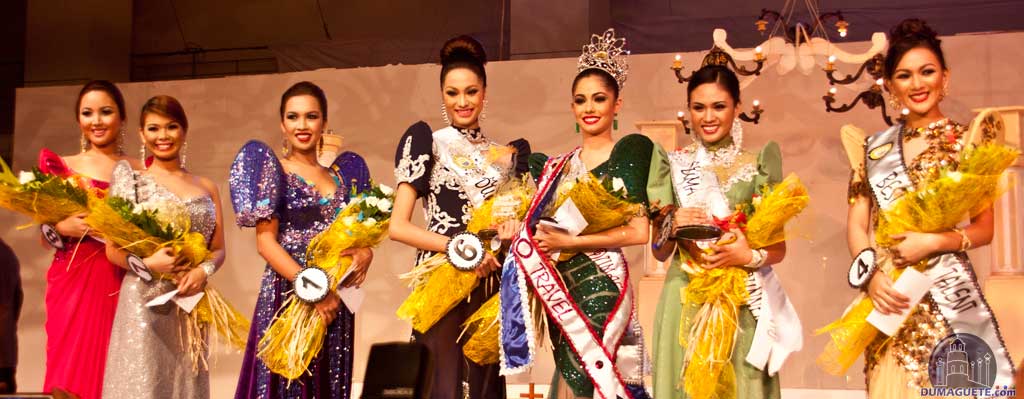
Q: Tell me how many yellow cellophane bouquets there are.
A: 7